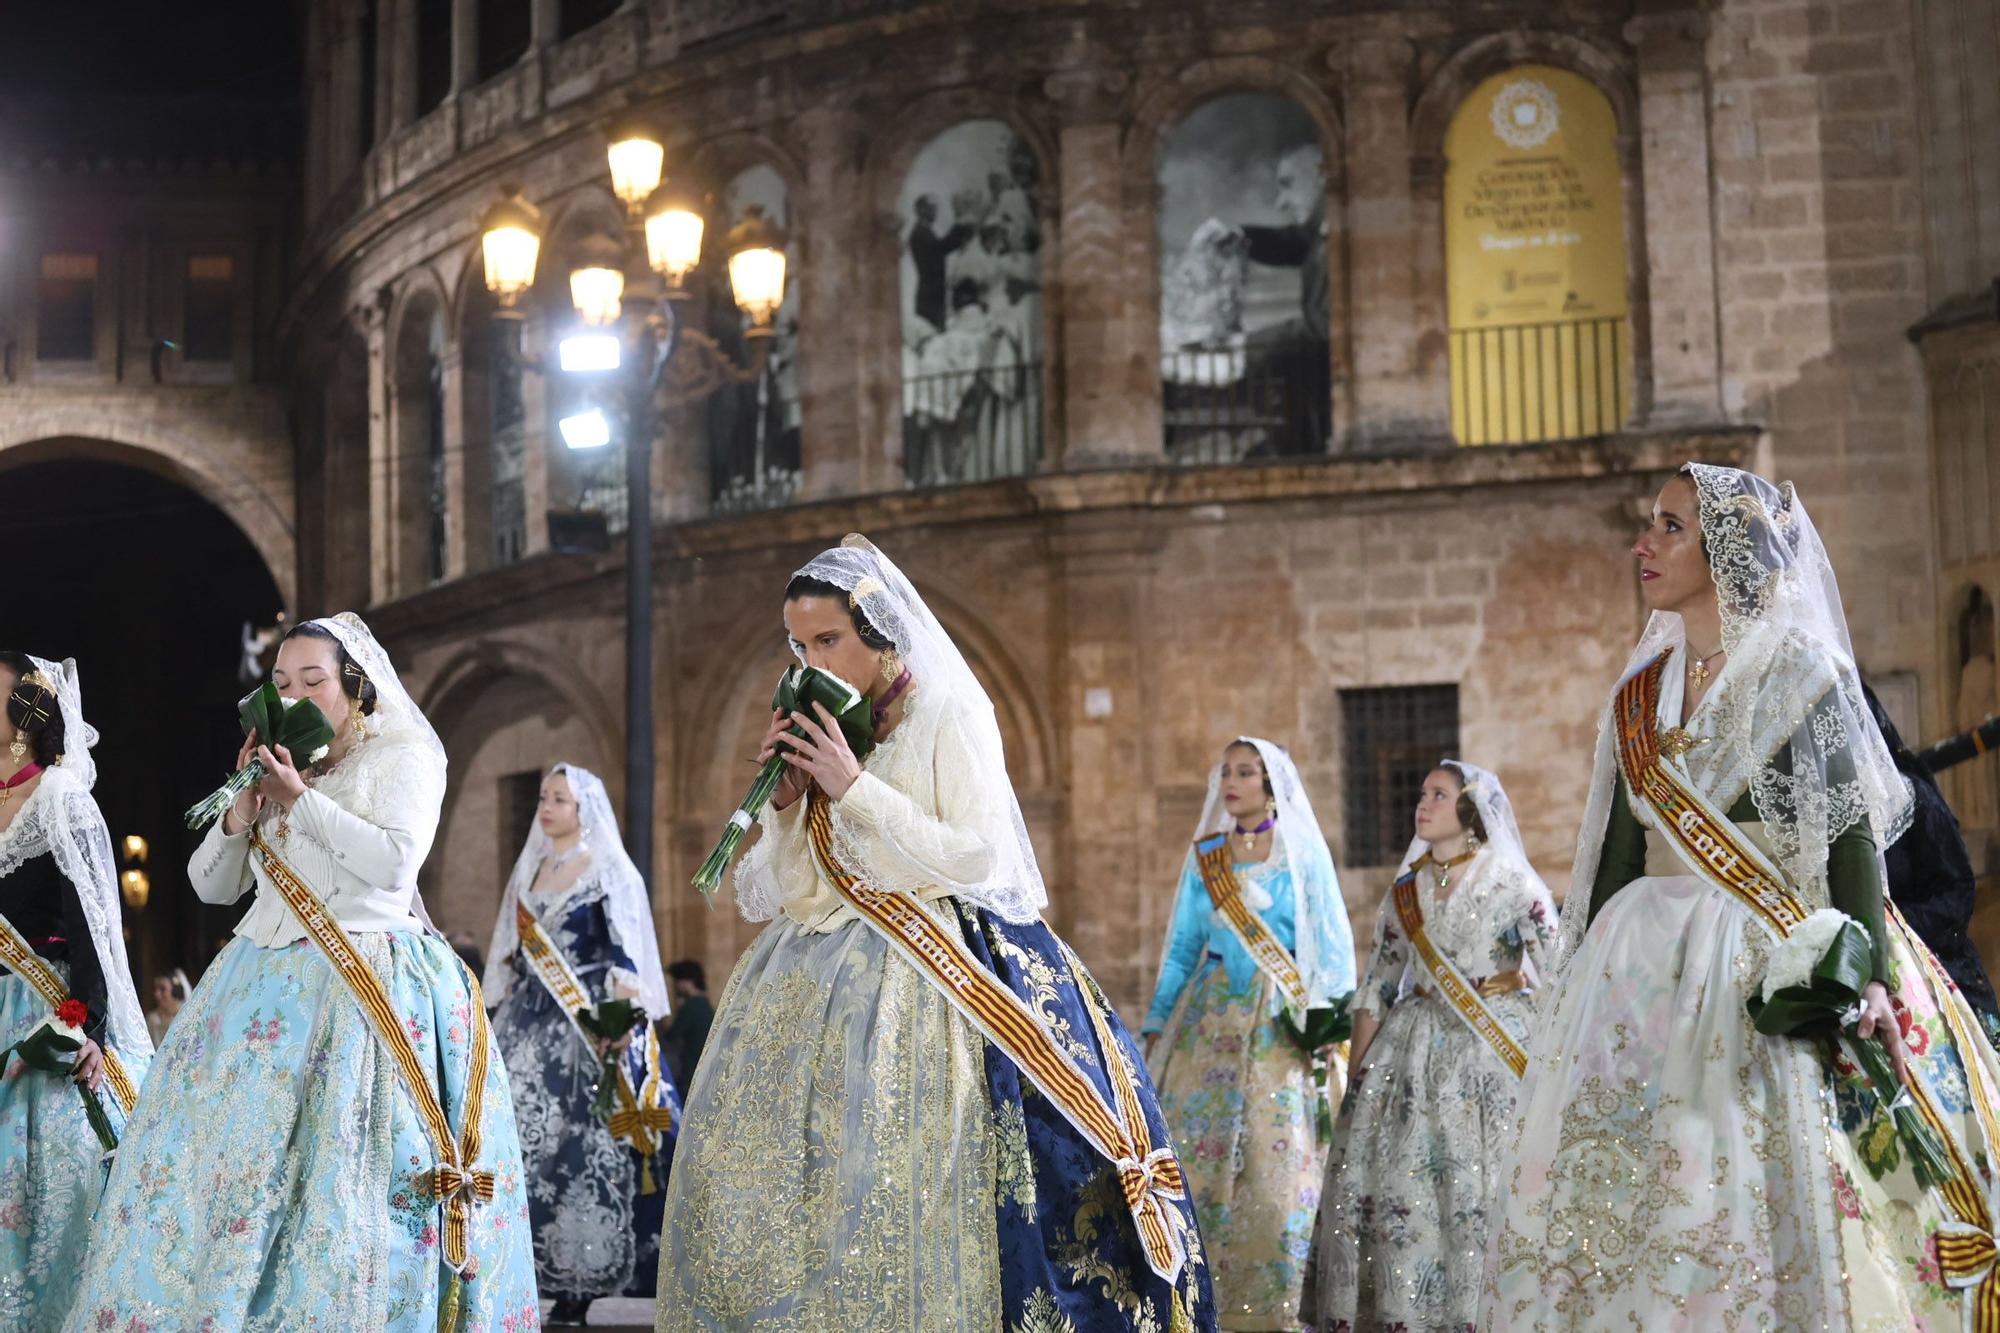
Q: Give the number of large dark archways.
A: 1